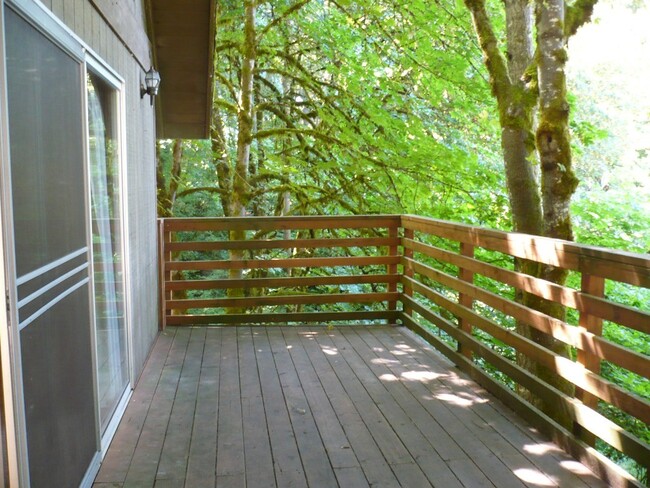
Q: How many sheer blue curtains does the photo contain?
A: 1